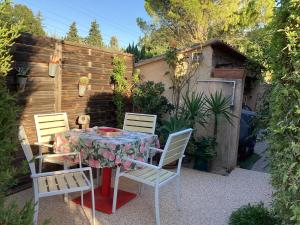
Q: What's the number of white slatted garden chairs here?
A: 4